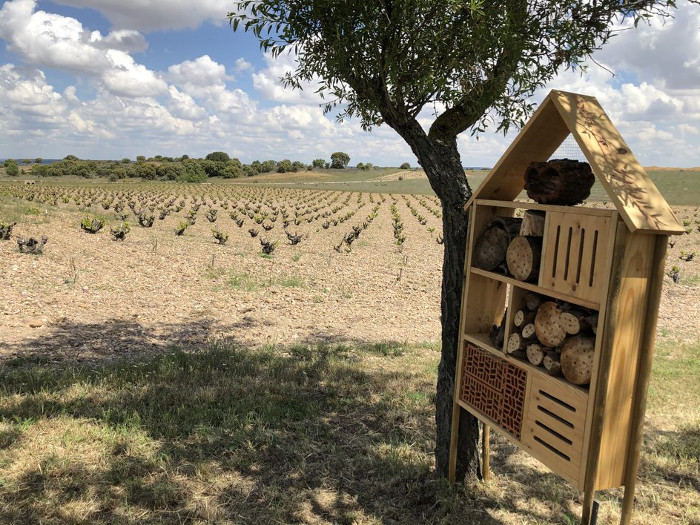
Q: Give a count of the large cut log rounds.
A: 4